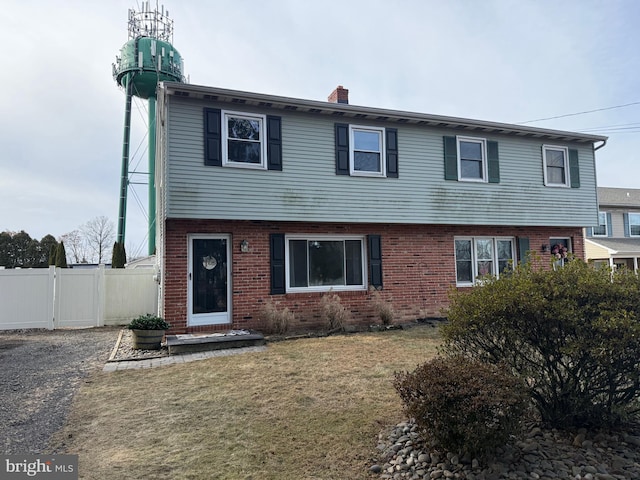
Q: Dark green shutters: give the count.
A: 4